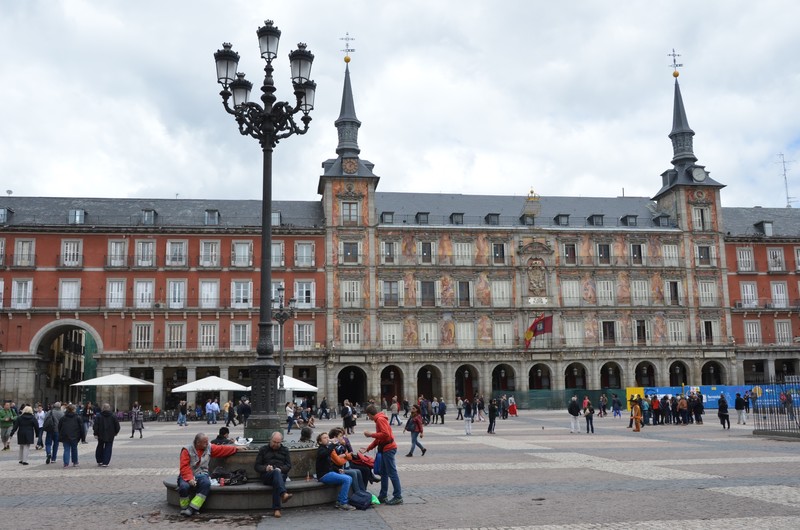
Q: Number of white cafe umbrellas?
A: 3